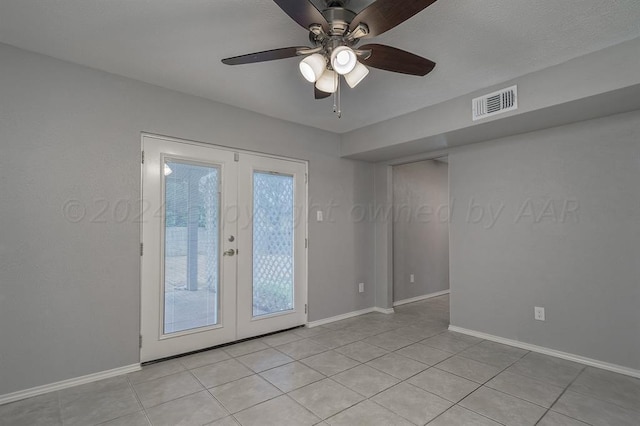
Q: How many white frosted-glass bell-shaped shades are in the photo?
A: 4